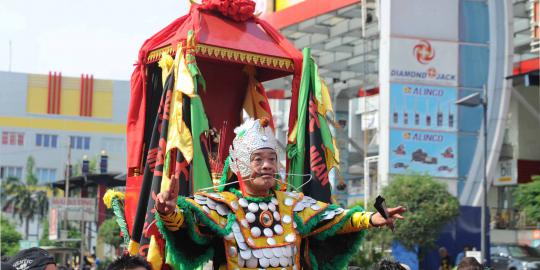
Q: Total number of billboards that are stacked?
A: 3